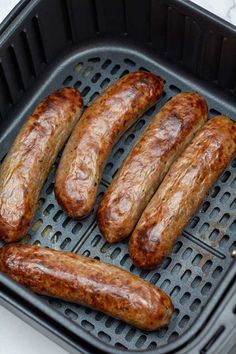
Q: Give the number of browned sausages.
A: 5